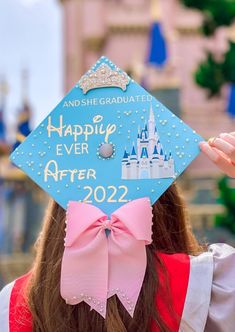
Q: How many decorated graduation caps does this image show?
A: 1